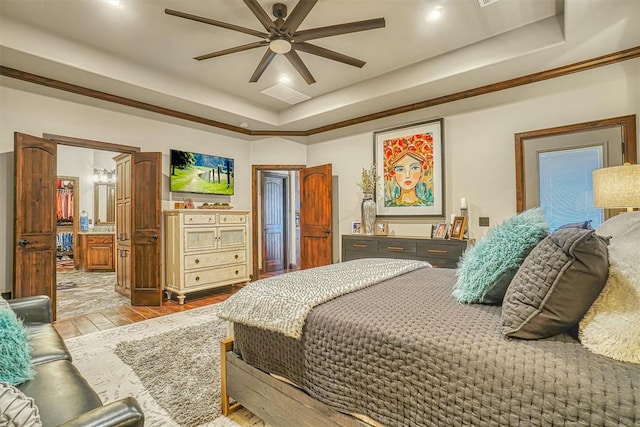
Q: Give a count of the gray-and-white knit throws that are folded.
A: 1